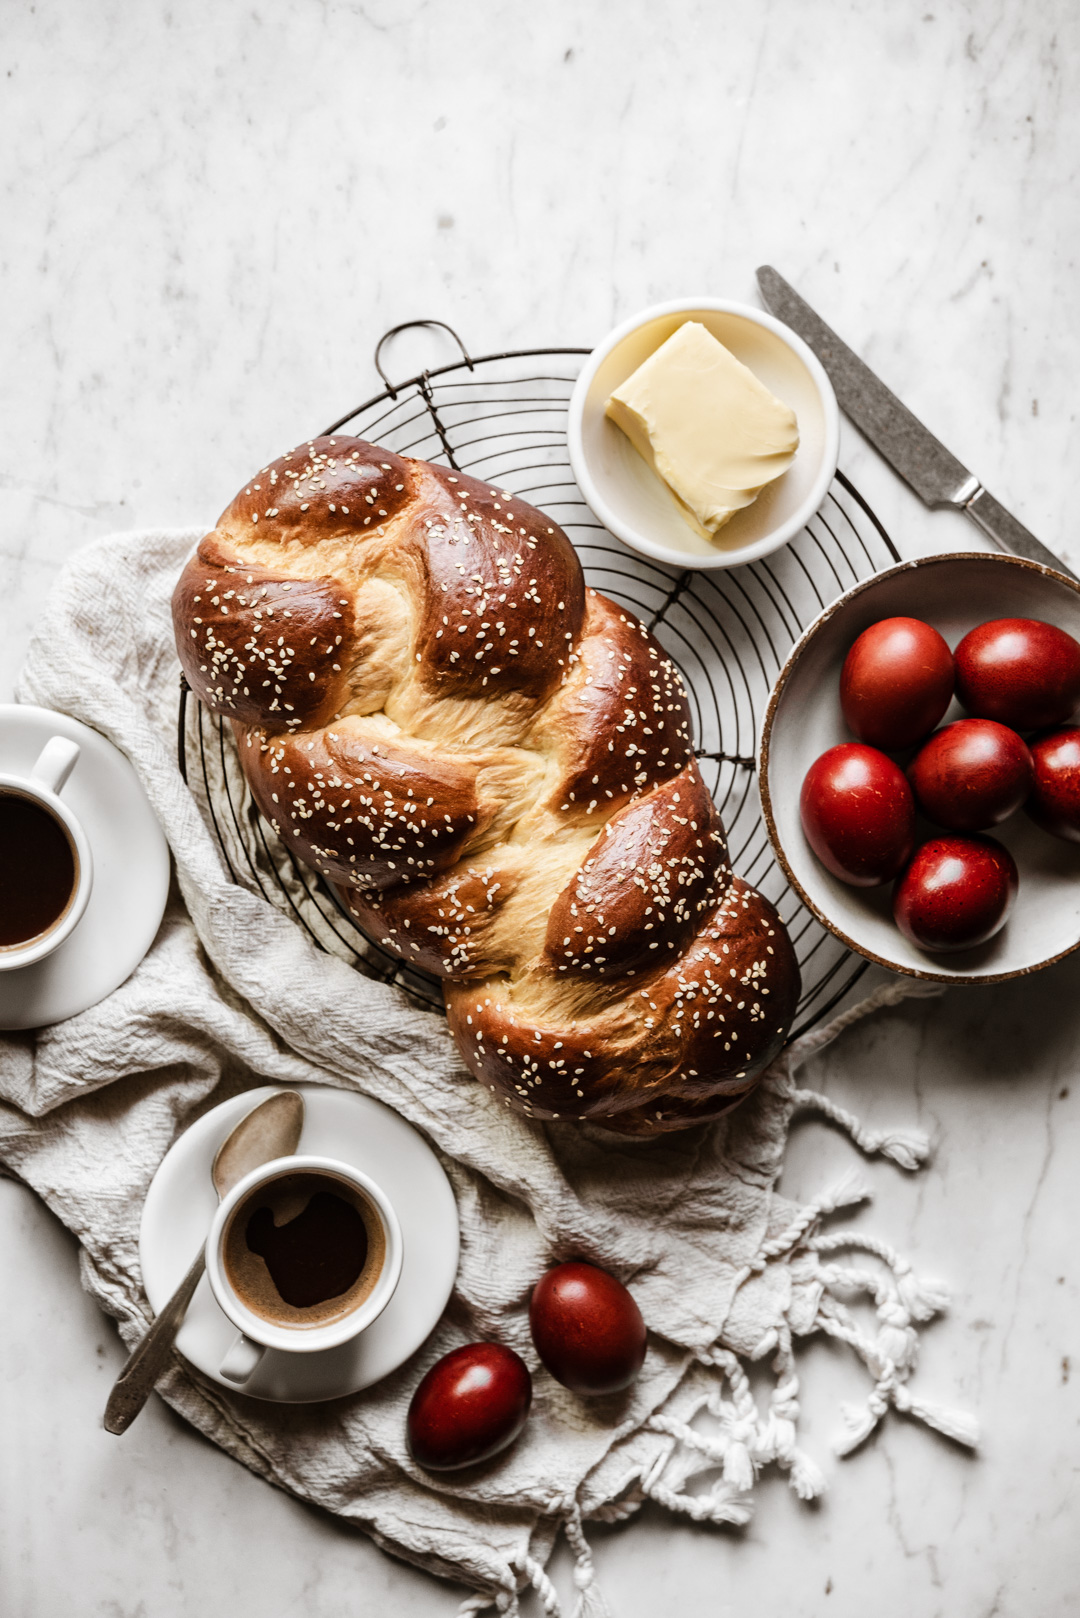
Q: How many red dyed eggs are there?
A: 8